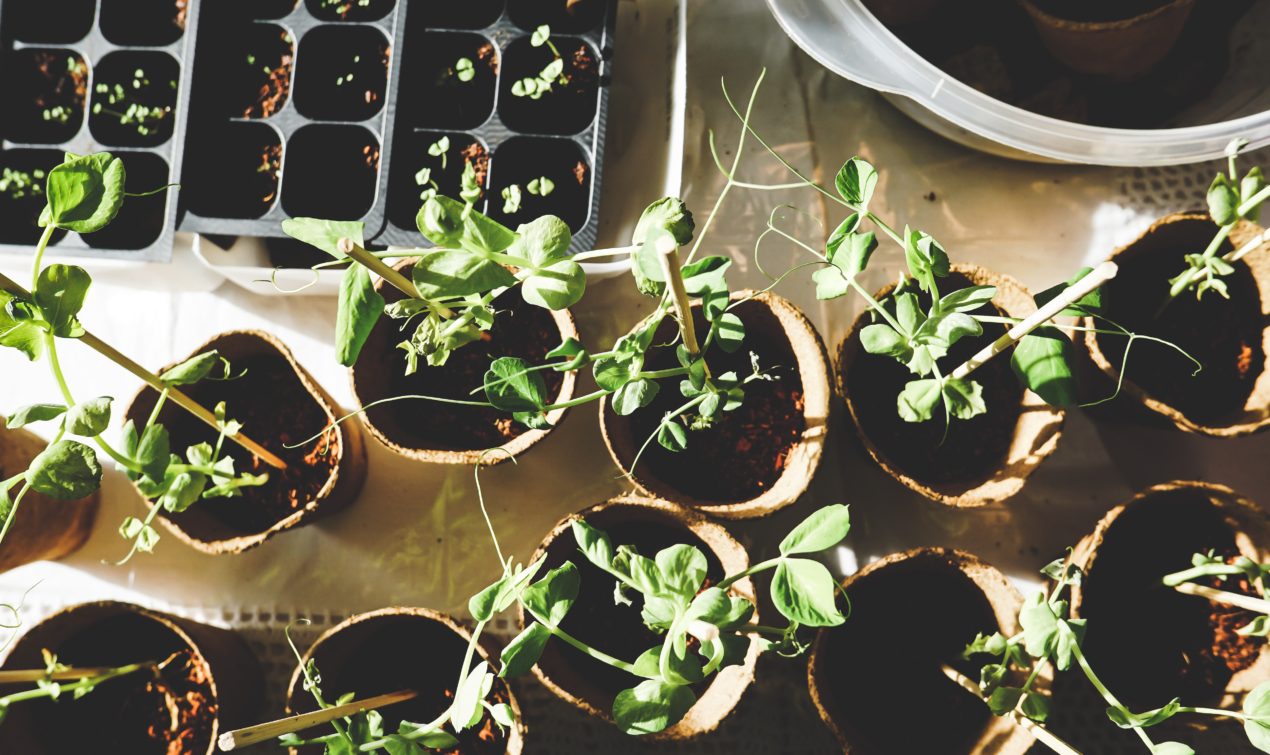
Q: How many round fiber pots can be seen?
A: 12